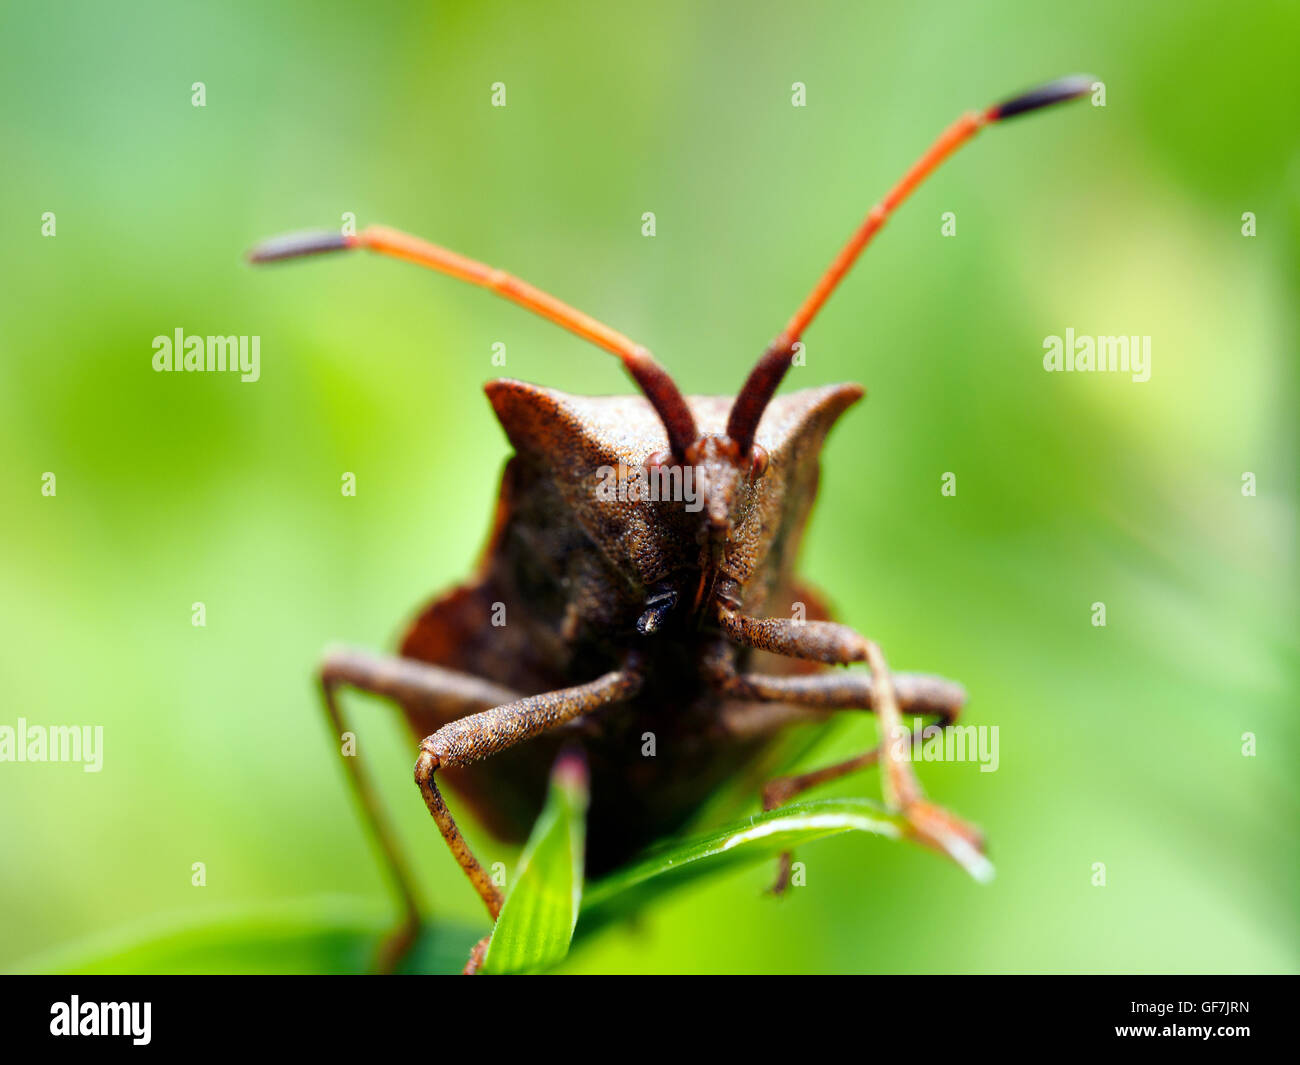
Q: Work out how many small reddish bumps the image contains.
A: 2